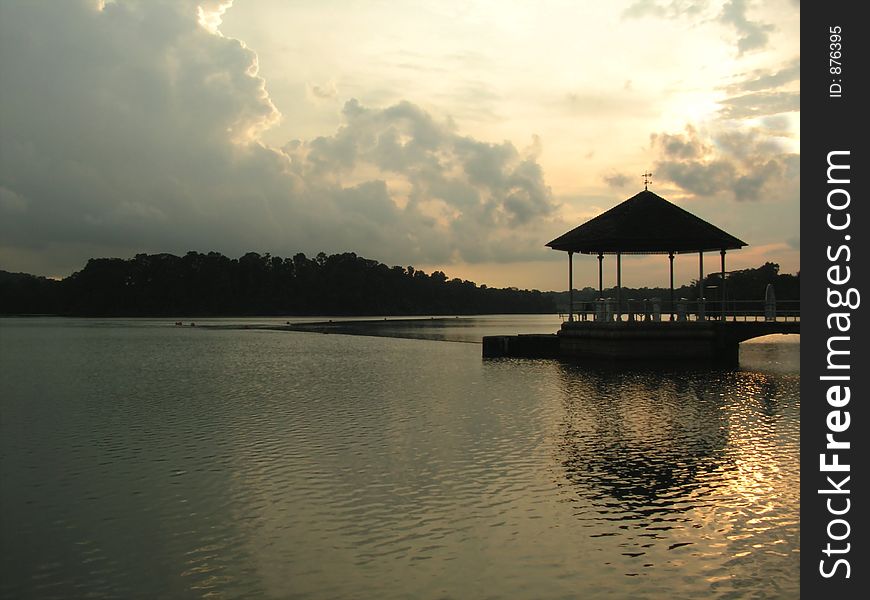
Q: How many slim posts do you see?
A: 6